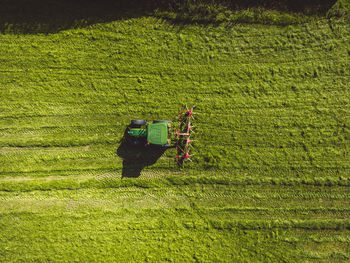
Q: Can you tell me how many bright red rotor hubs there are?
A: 4